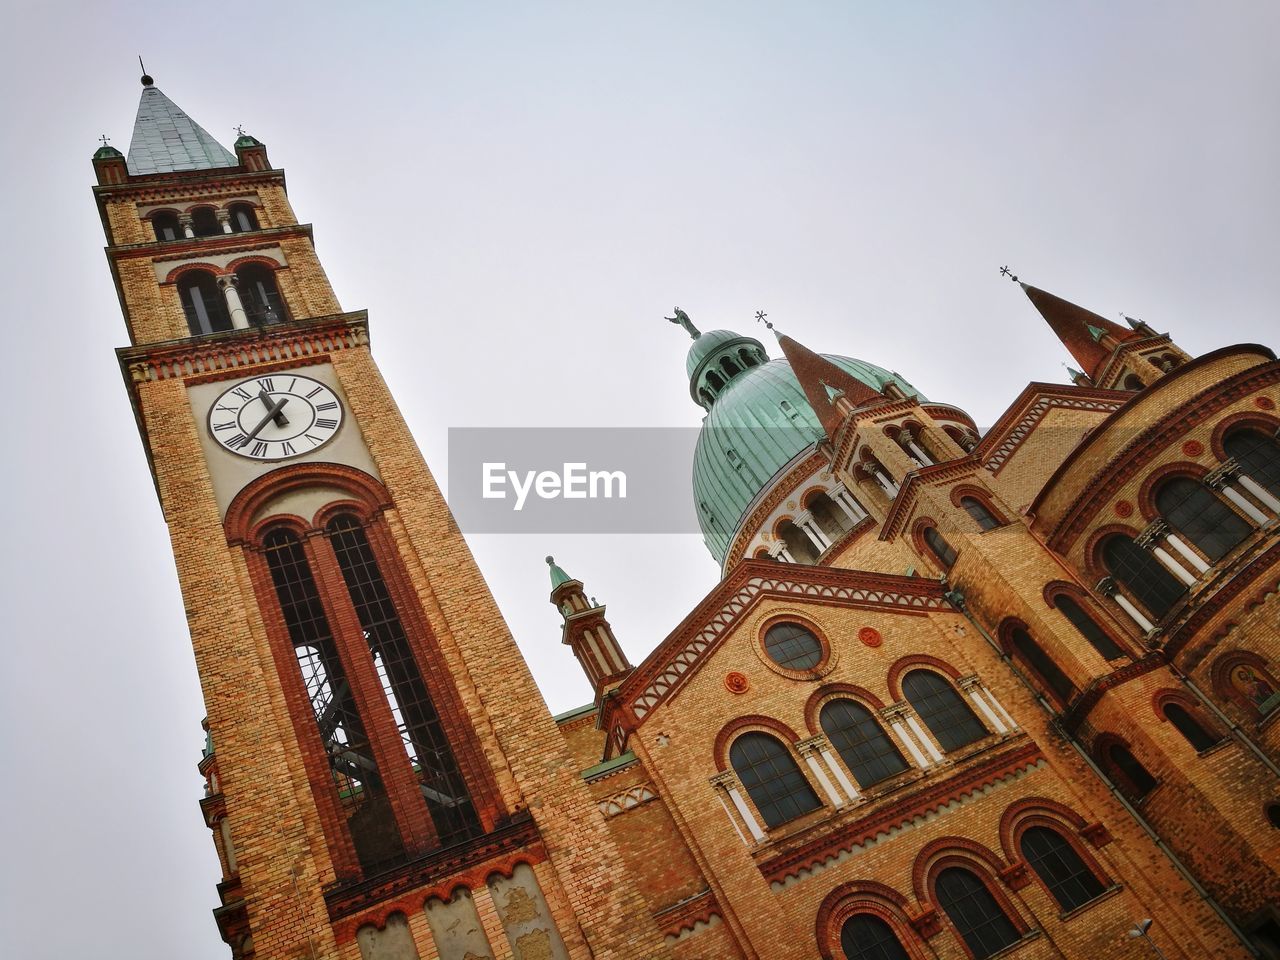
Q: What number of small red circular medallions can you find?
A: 5